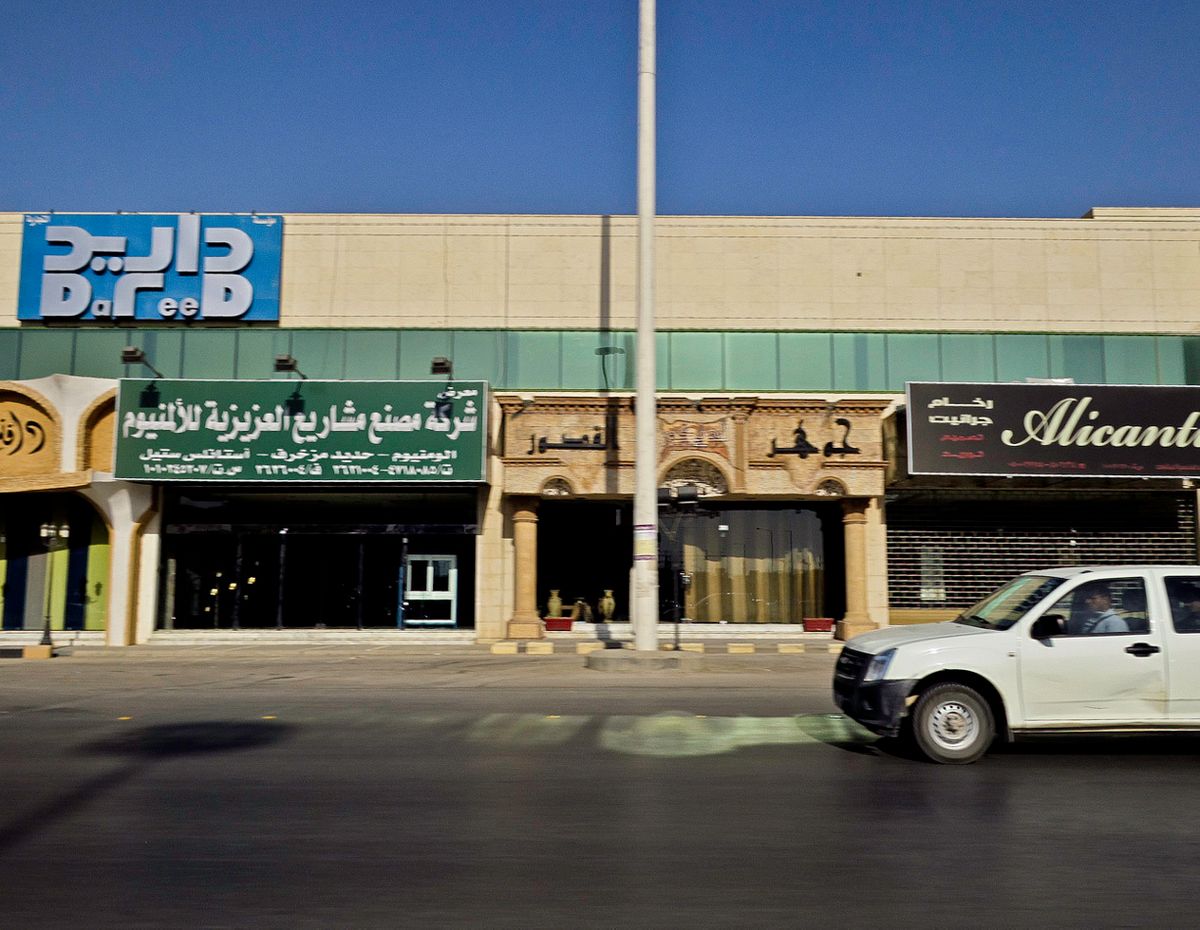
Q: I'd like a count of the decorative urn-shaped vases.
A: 2